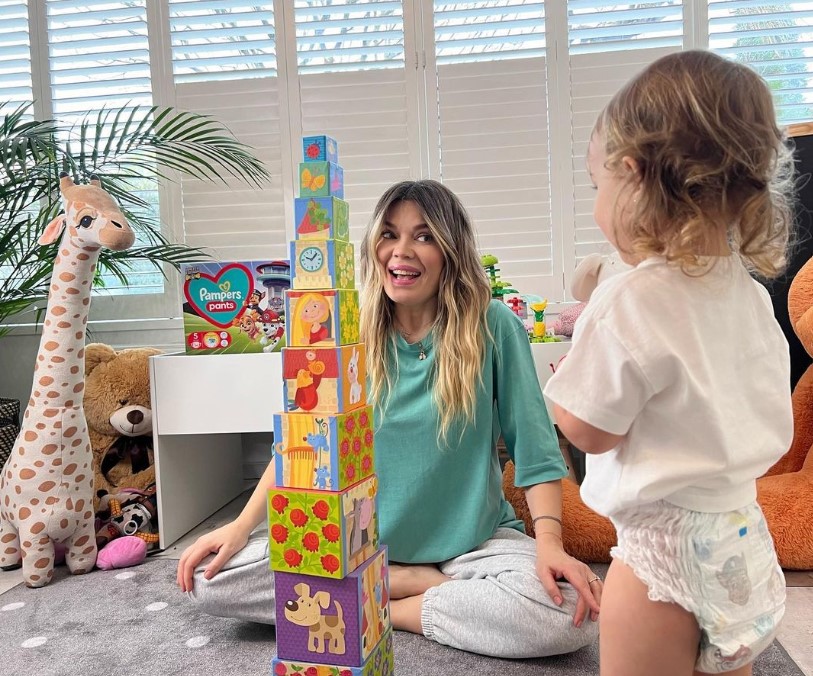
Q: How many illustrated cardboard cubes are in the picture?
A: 10